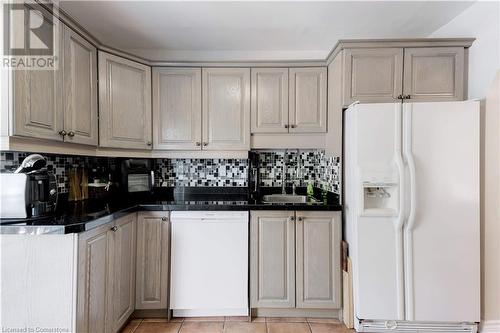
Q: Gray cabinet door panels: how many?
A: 14